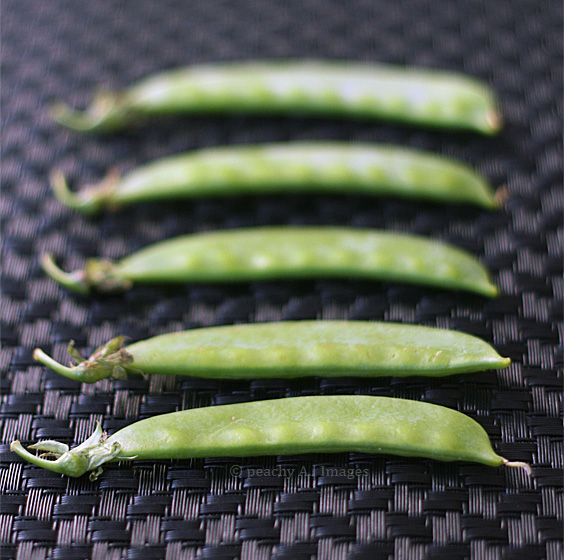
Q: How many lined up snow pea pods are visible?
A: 5